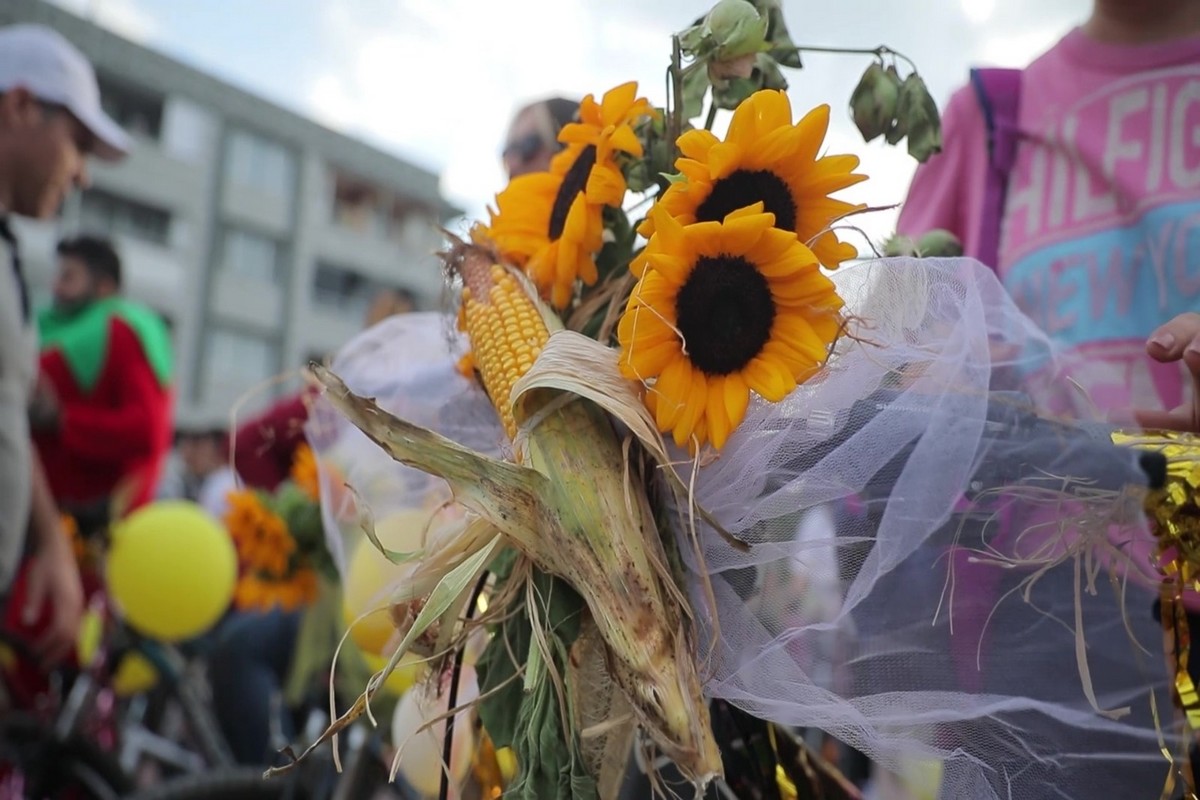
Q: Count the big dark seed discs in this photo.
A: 3